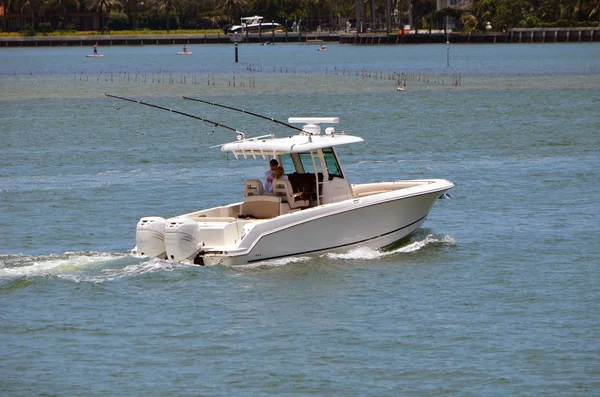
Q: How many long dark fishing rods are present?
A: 2